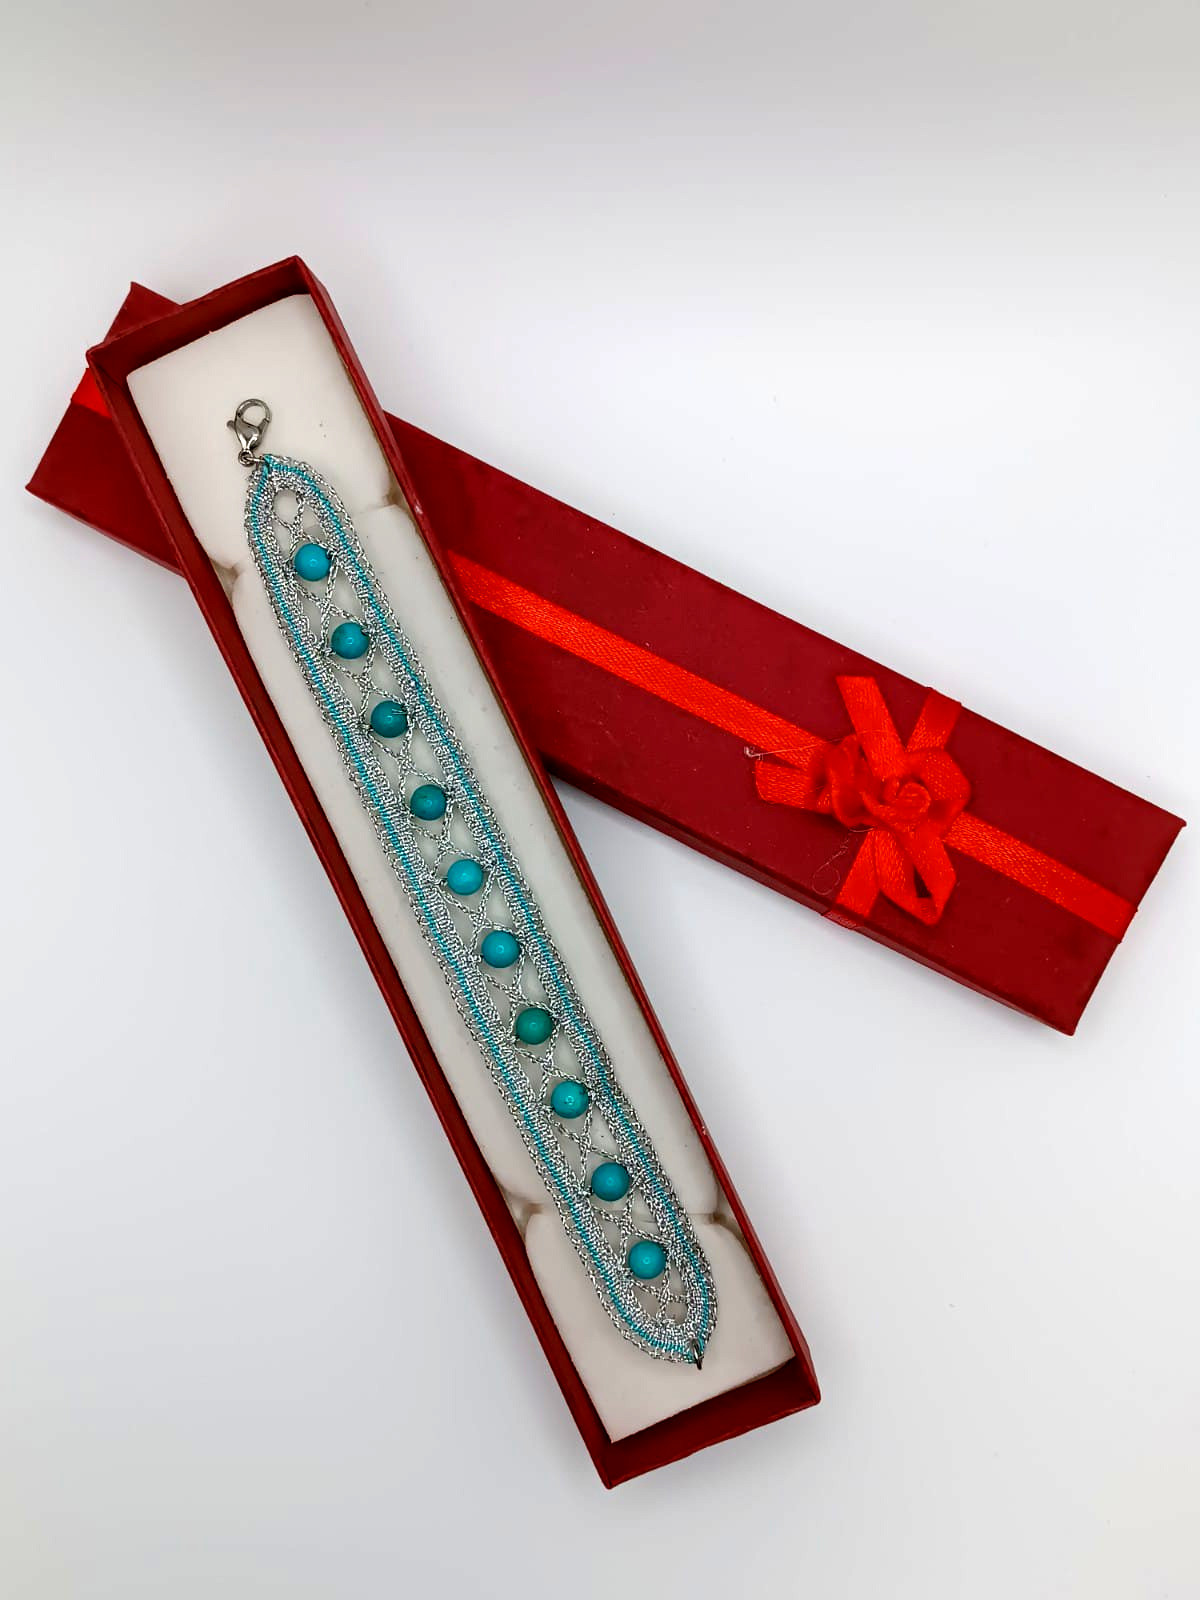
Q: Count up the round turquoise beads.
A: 10